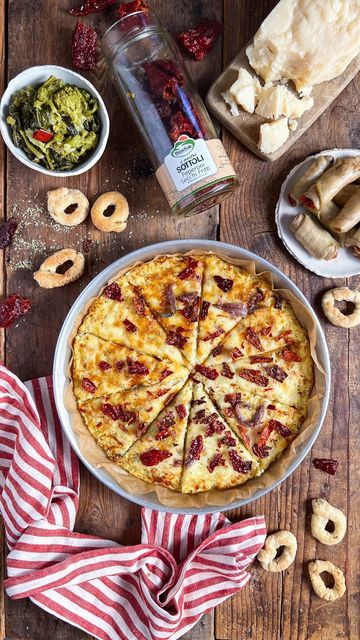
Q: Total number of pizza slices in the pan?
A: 10